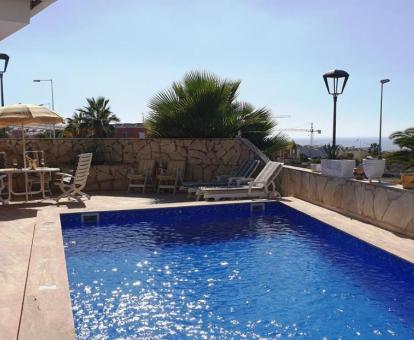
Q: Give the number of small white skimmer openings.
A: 2